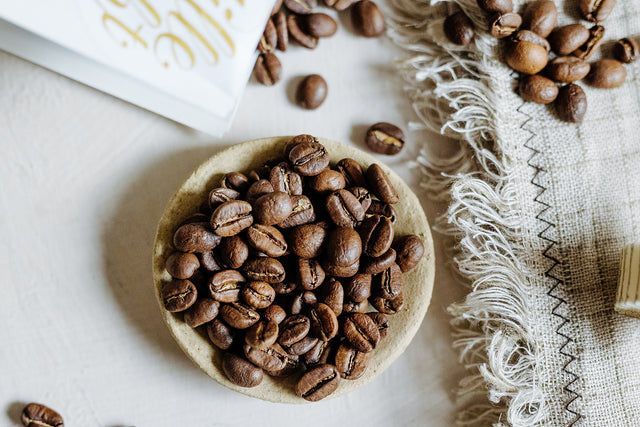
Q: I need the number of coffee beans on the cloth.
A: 14